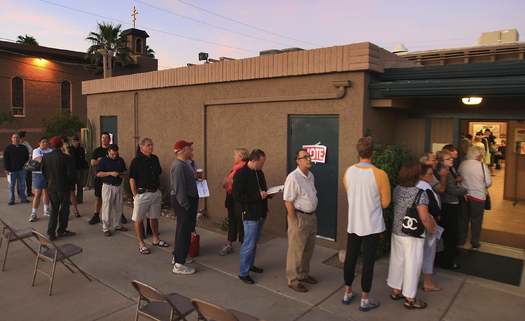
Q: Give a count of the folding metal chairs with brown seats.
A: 4